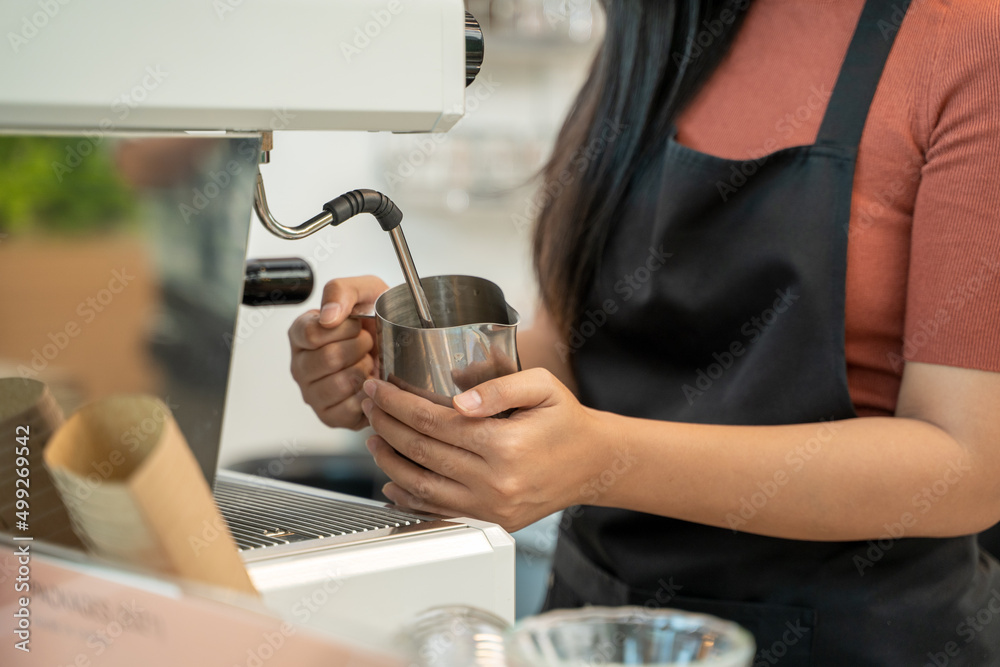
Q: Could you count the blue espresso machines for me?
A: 0